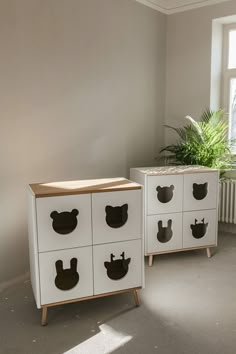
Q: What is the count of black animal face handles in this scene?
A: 8